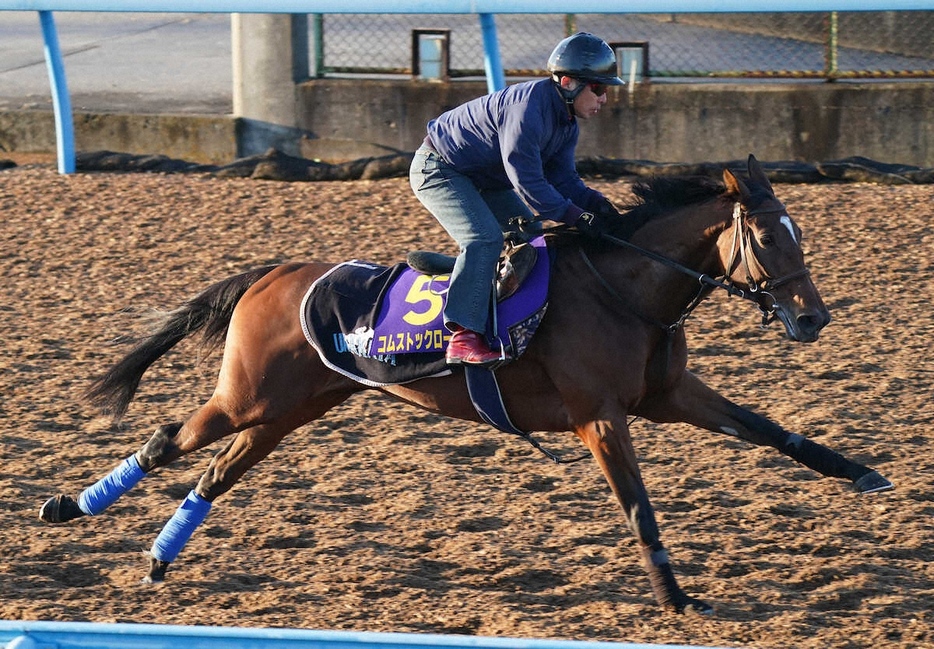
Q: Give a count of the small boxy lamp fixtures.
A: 2